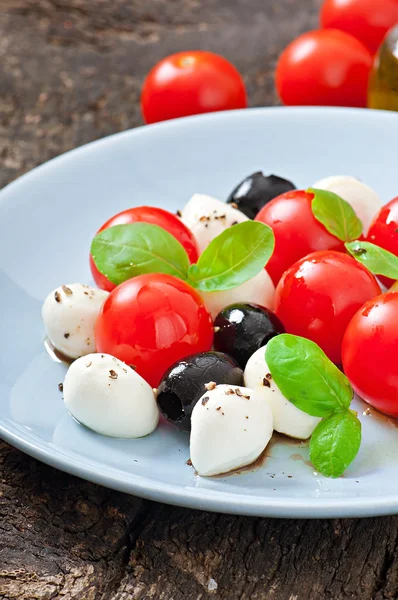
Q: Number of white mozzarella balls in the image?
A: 7